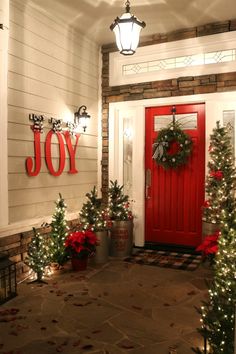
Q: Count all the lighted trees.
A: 6